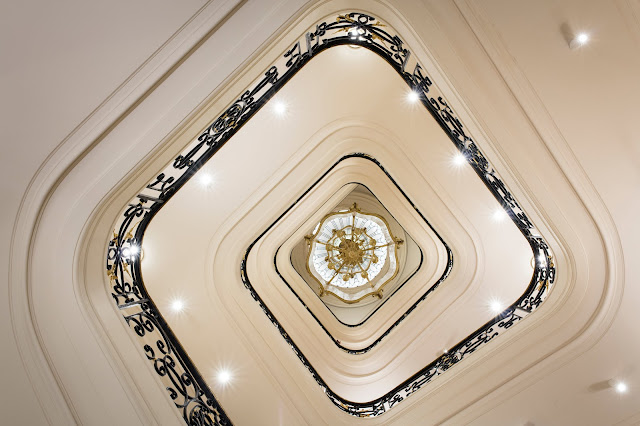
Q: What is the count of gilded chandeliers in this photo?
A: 1